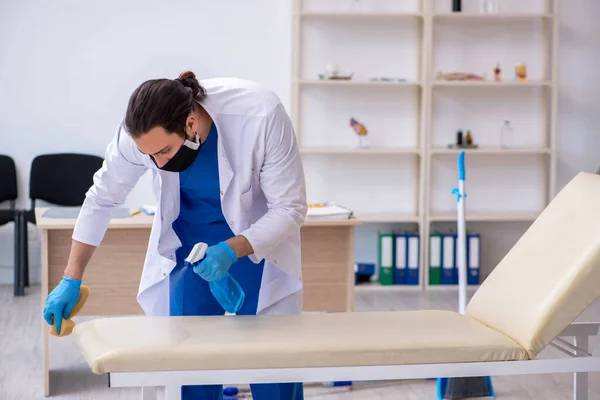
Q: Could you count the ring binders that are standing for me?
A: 7